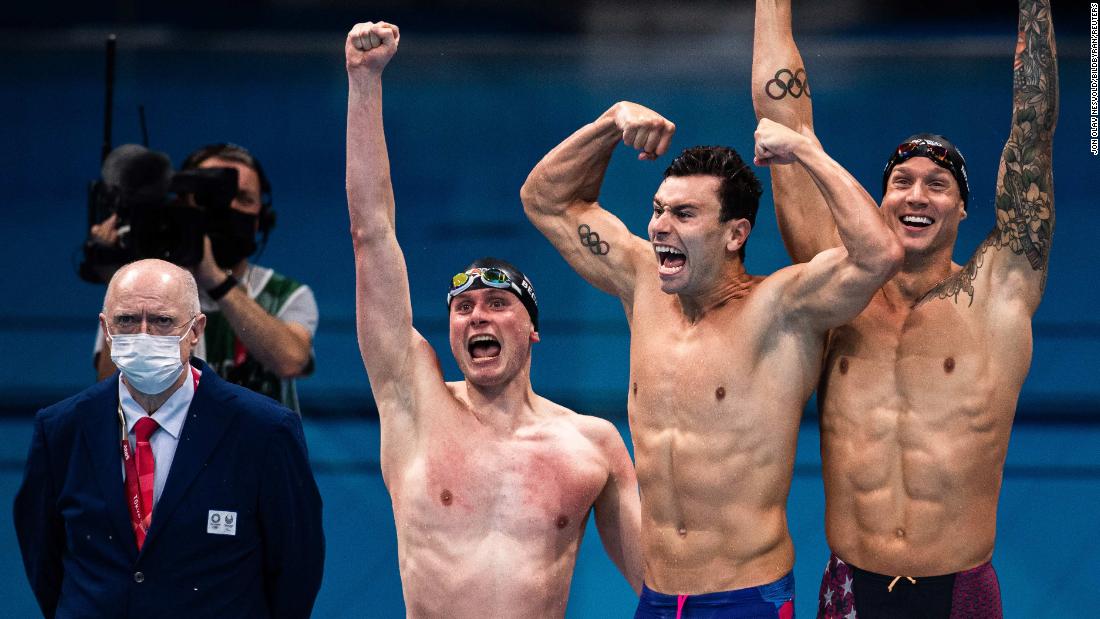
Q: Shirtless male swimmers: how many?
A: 3